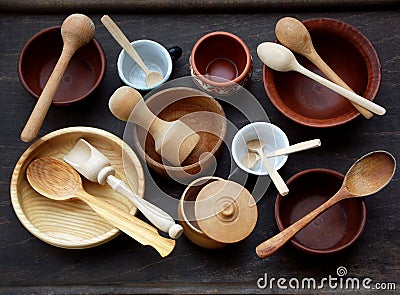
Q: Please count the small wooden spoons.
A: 3